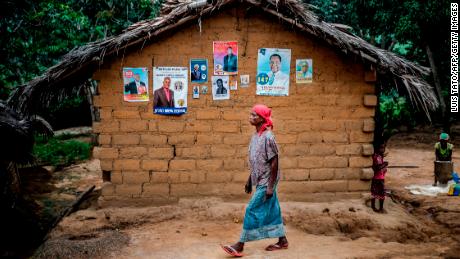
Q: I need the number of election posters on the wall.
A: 11